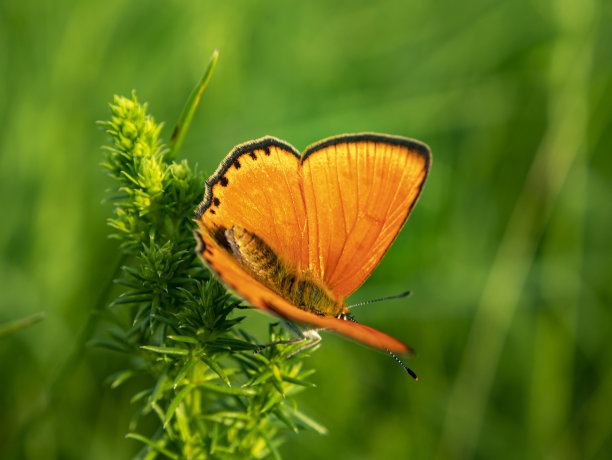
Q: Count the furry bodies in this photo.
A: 1